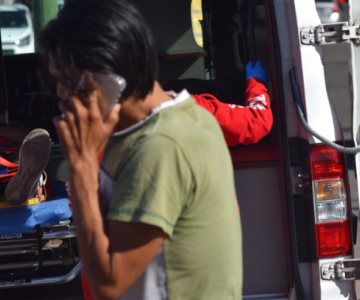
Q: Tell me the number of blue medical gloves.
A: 1